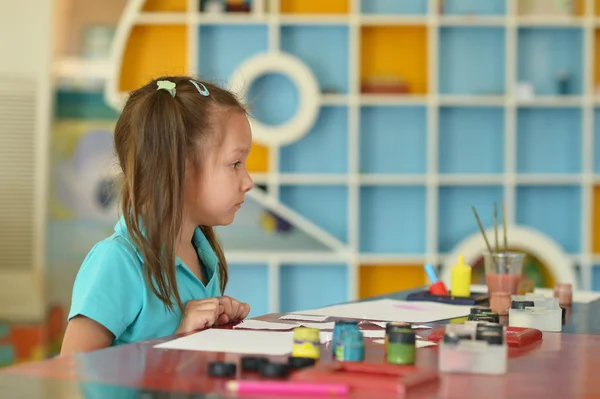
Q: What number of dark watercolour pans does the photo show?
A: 4